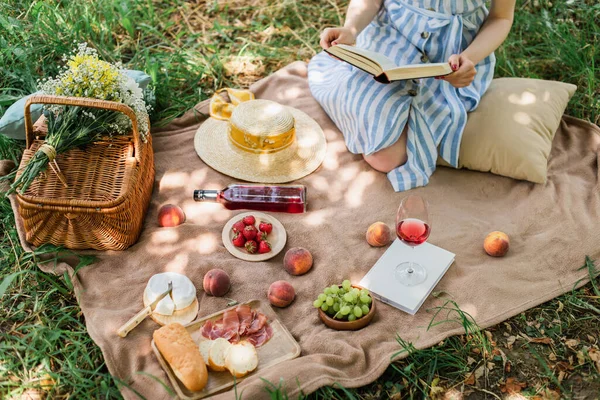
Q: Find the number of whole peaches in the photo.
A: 6